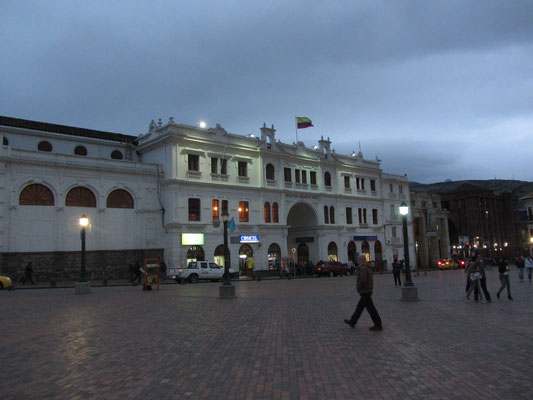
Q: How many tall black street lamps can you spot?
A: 3